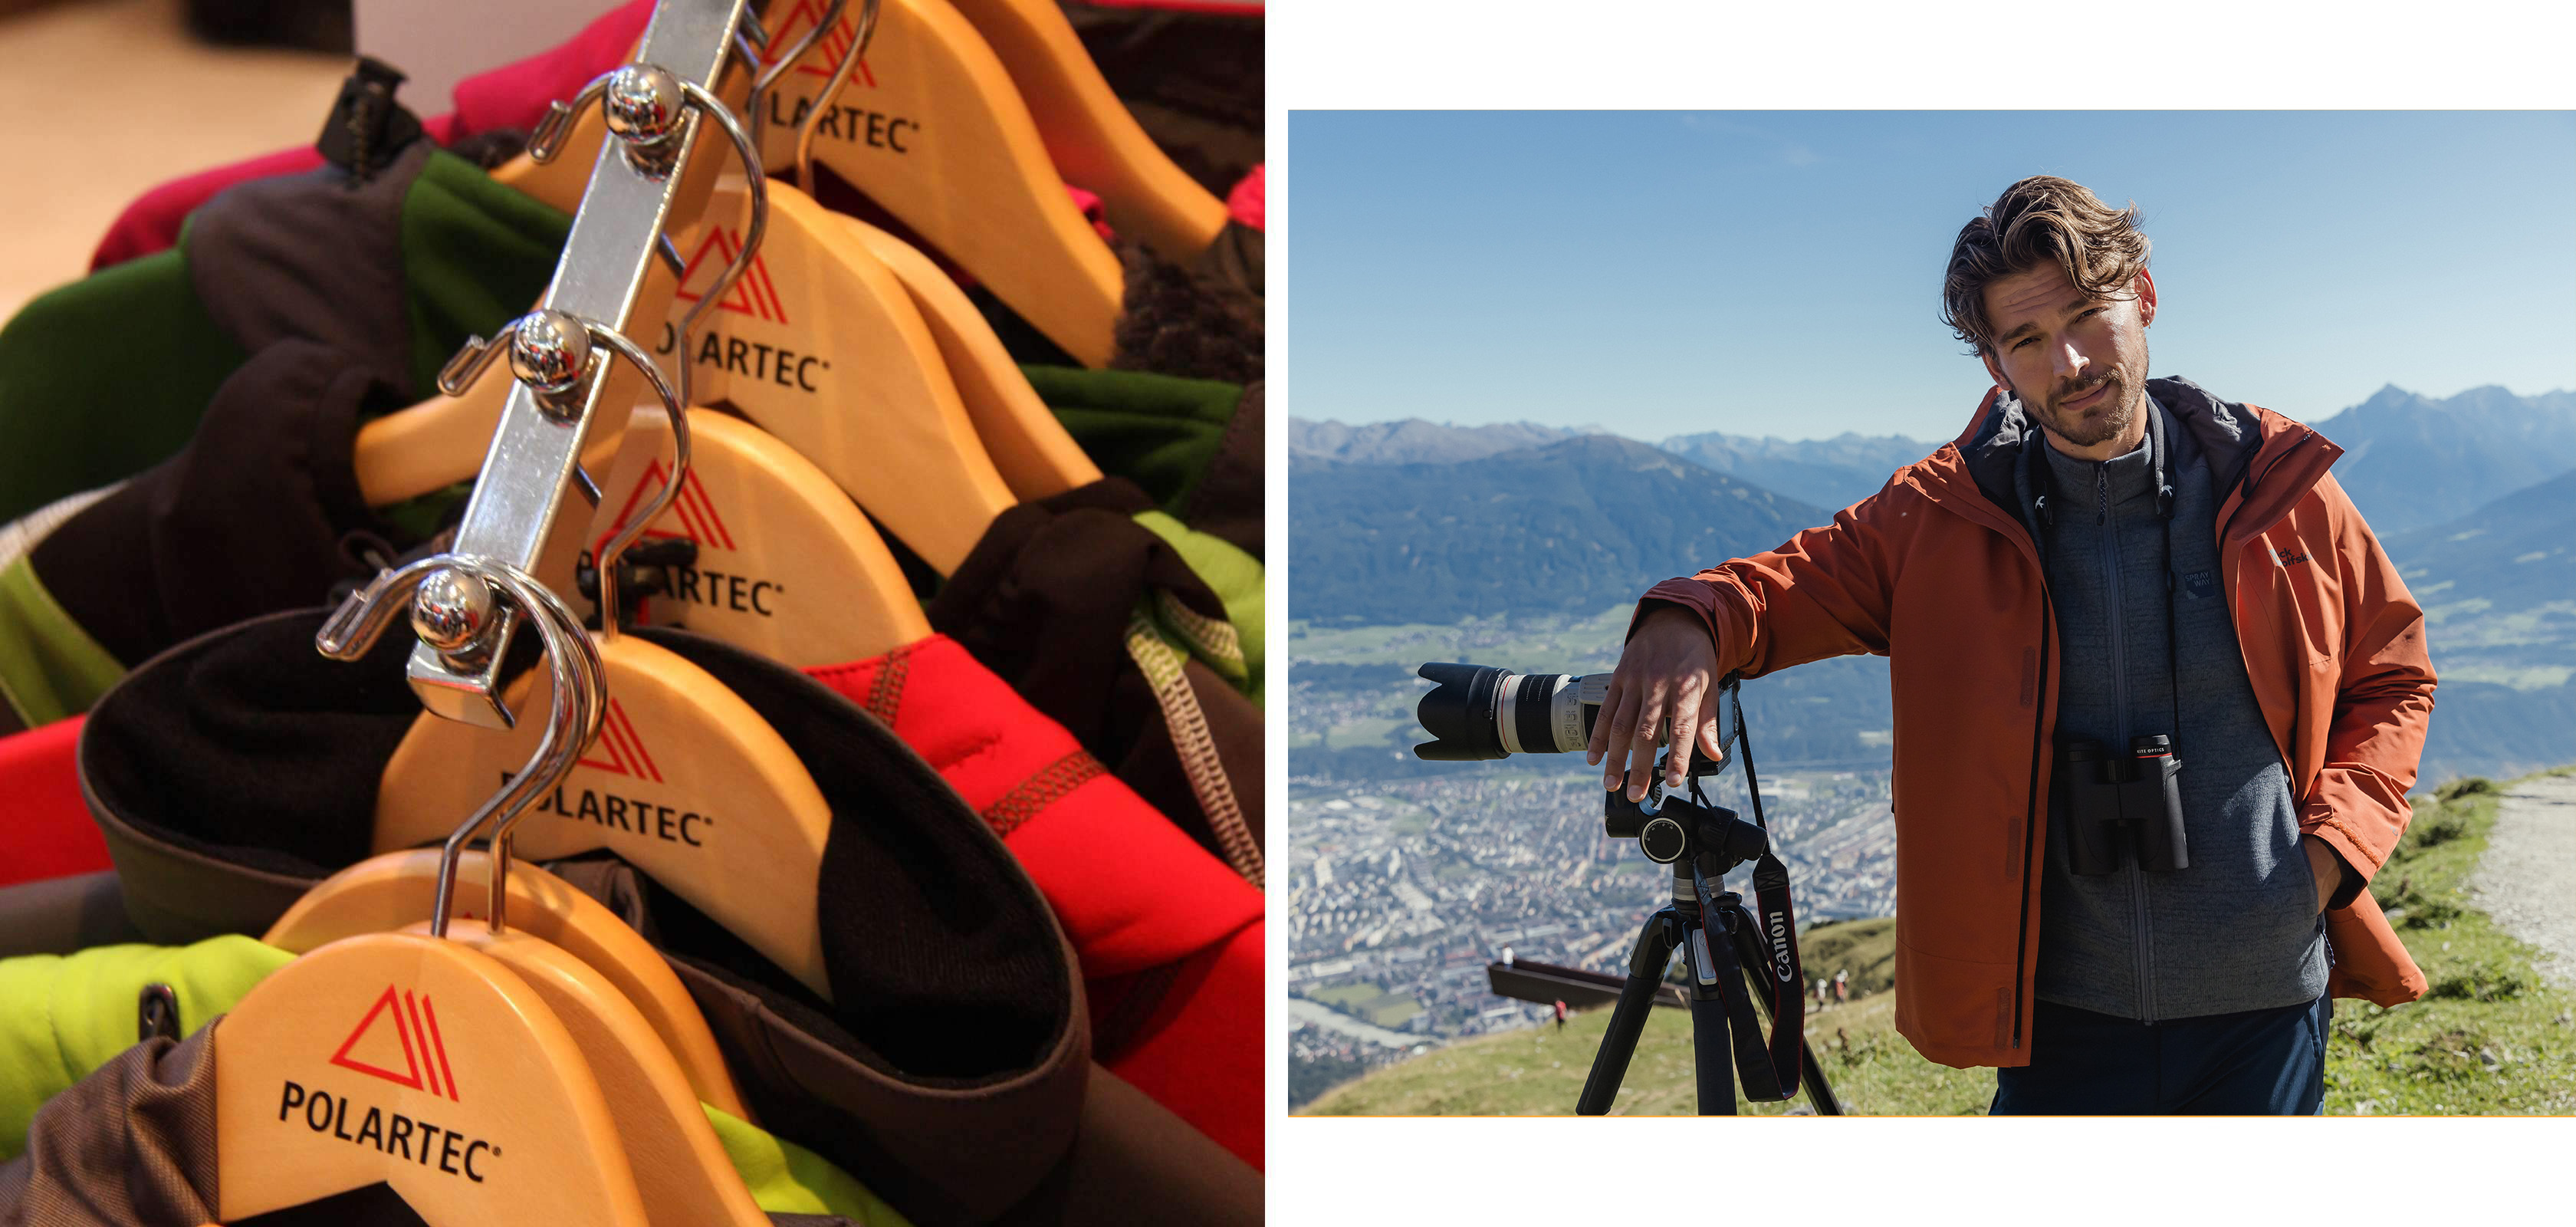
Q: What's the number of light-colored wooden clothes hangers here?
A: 9